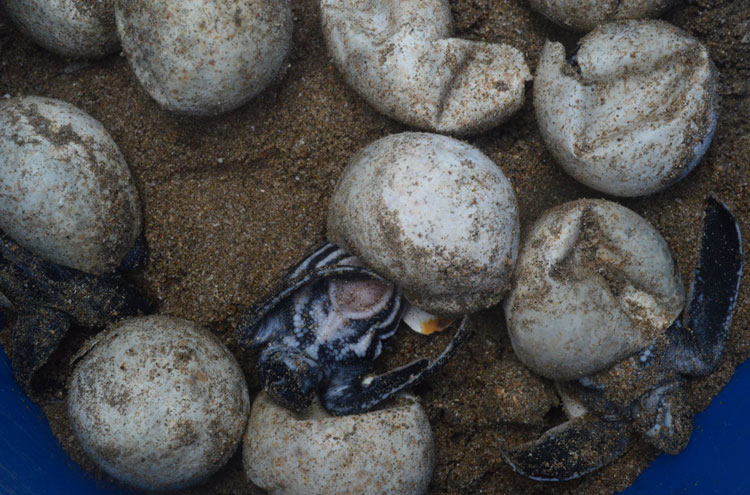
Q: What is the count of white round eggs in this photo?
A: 10